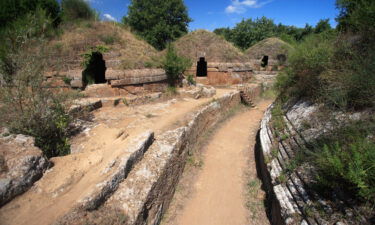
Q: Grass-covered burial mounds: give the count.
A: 3